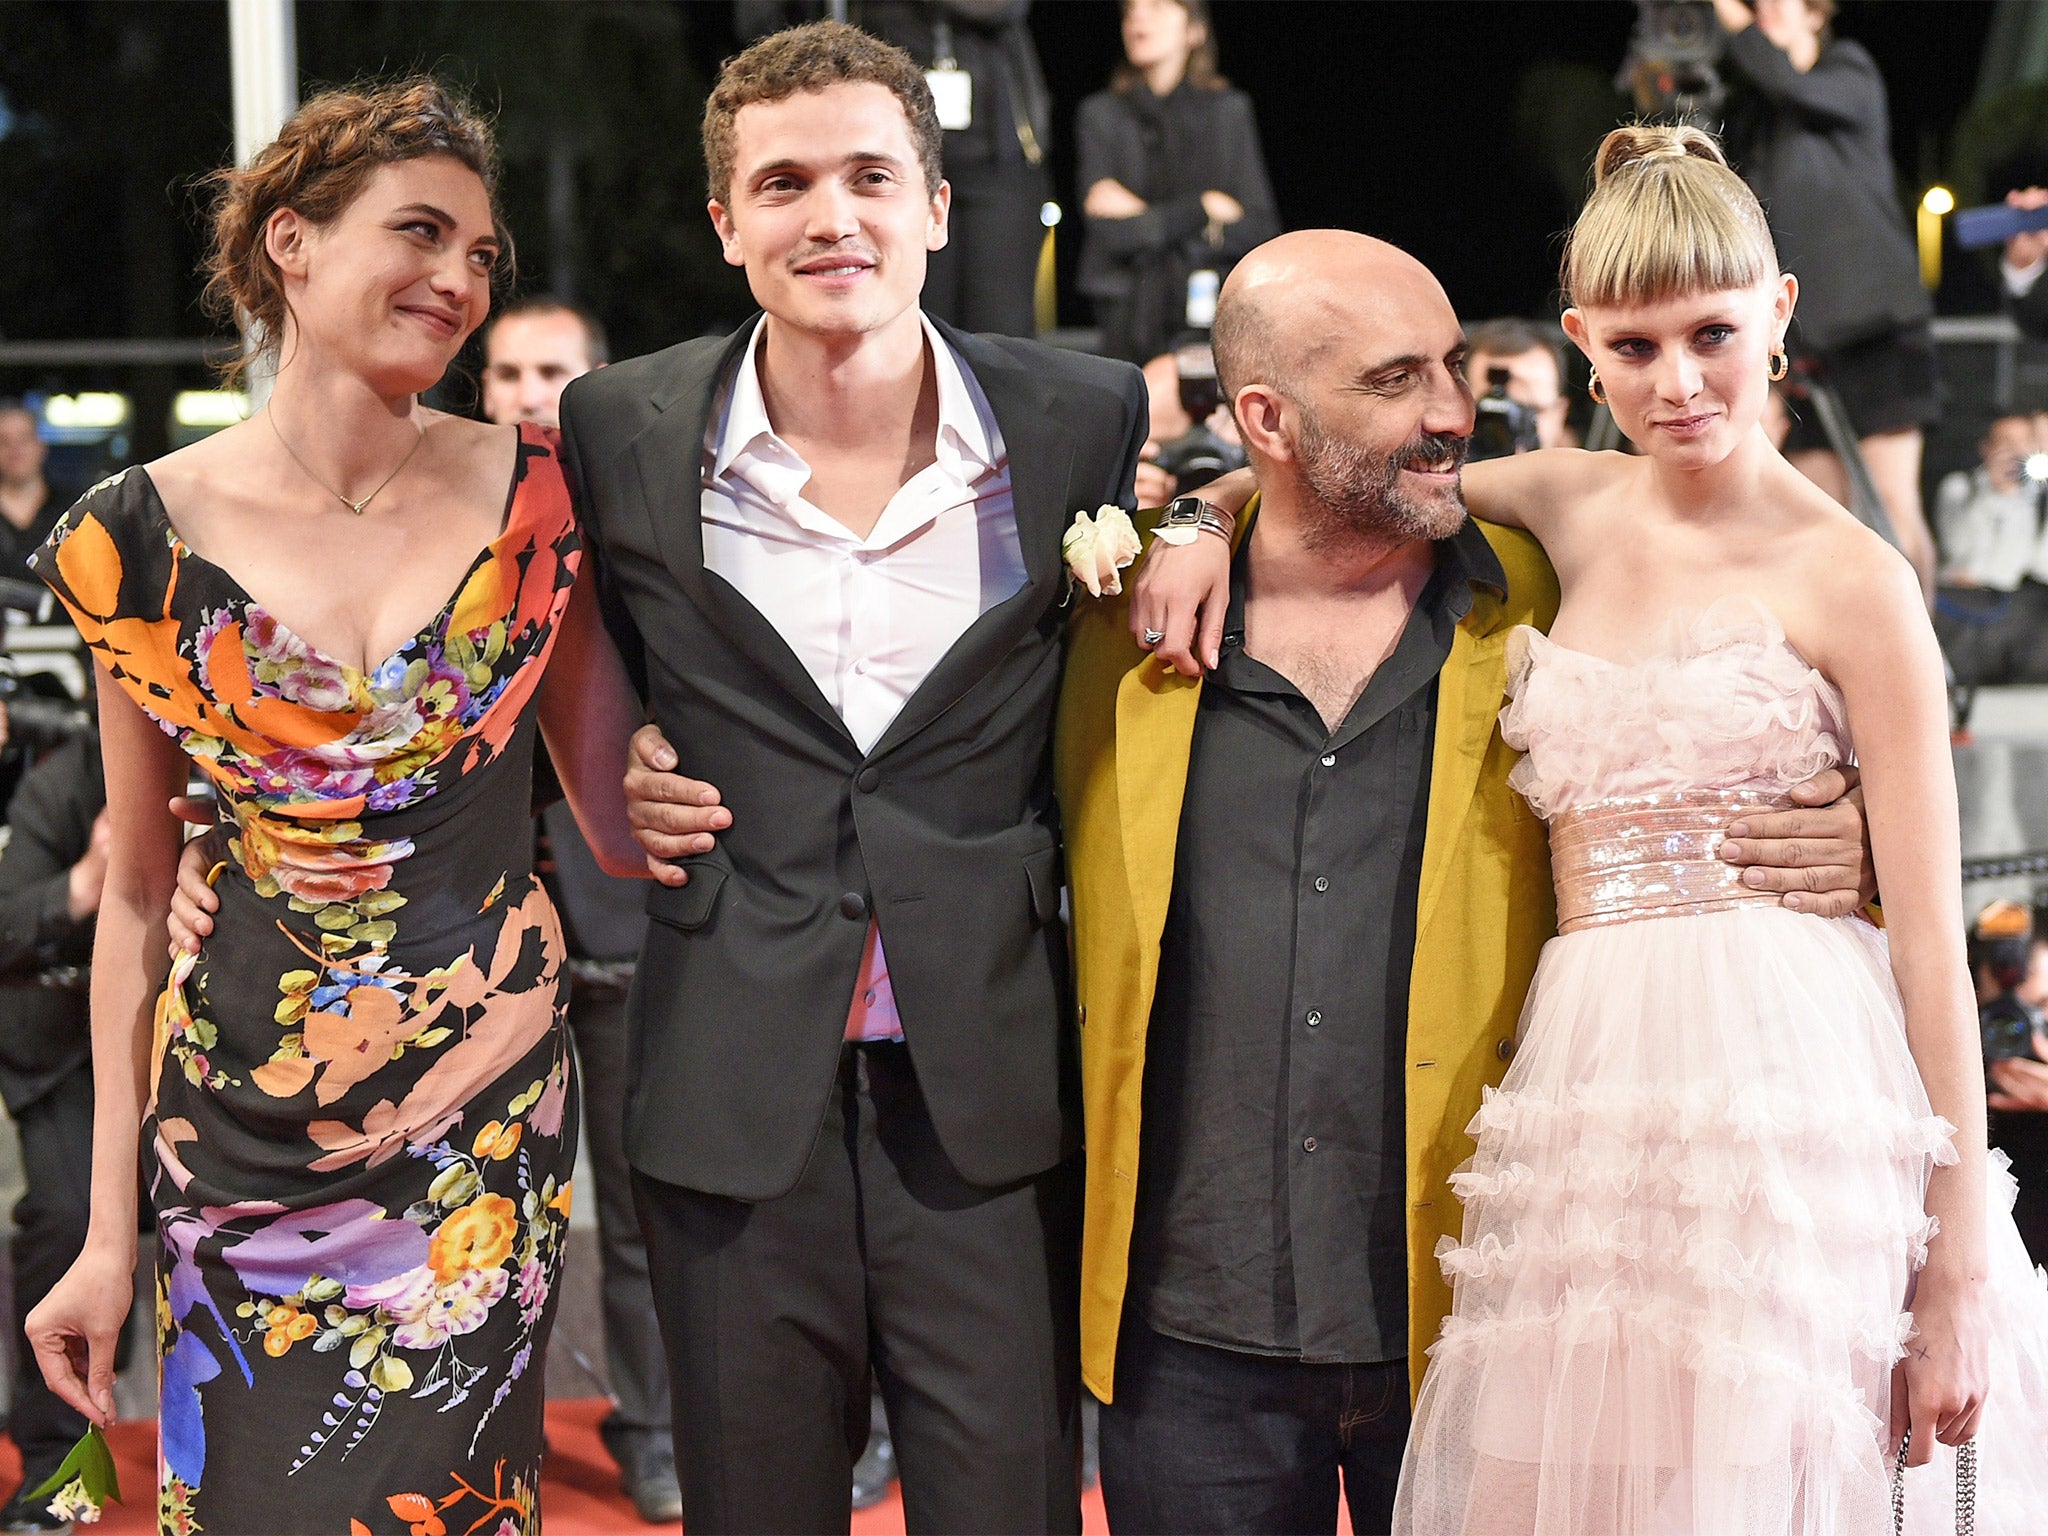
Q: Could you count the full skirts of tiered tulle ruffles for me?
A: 1